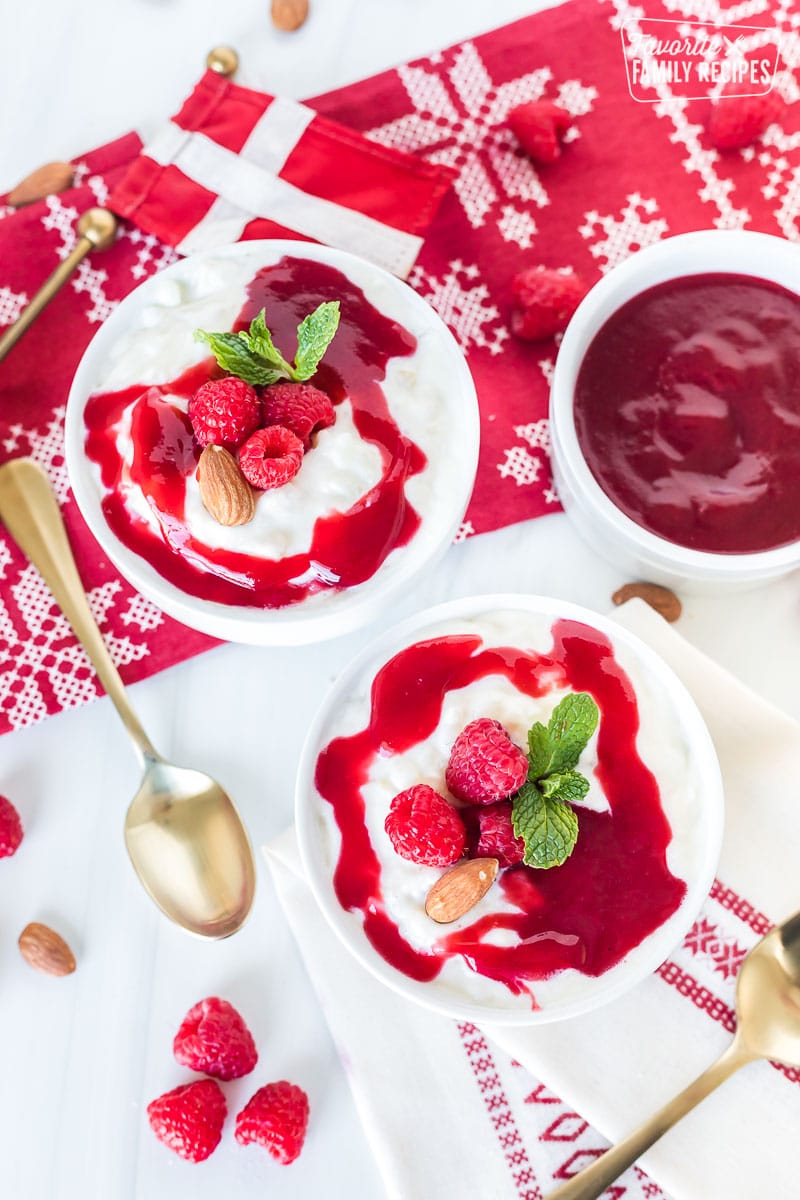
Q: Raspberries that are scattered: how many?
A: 7